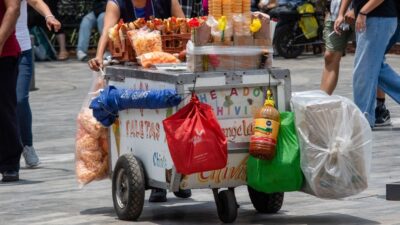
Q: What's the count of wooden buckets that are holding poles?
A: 0